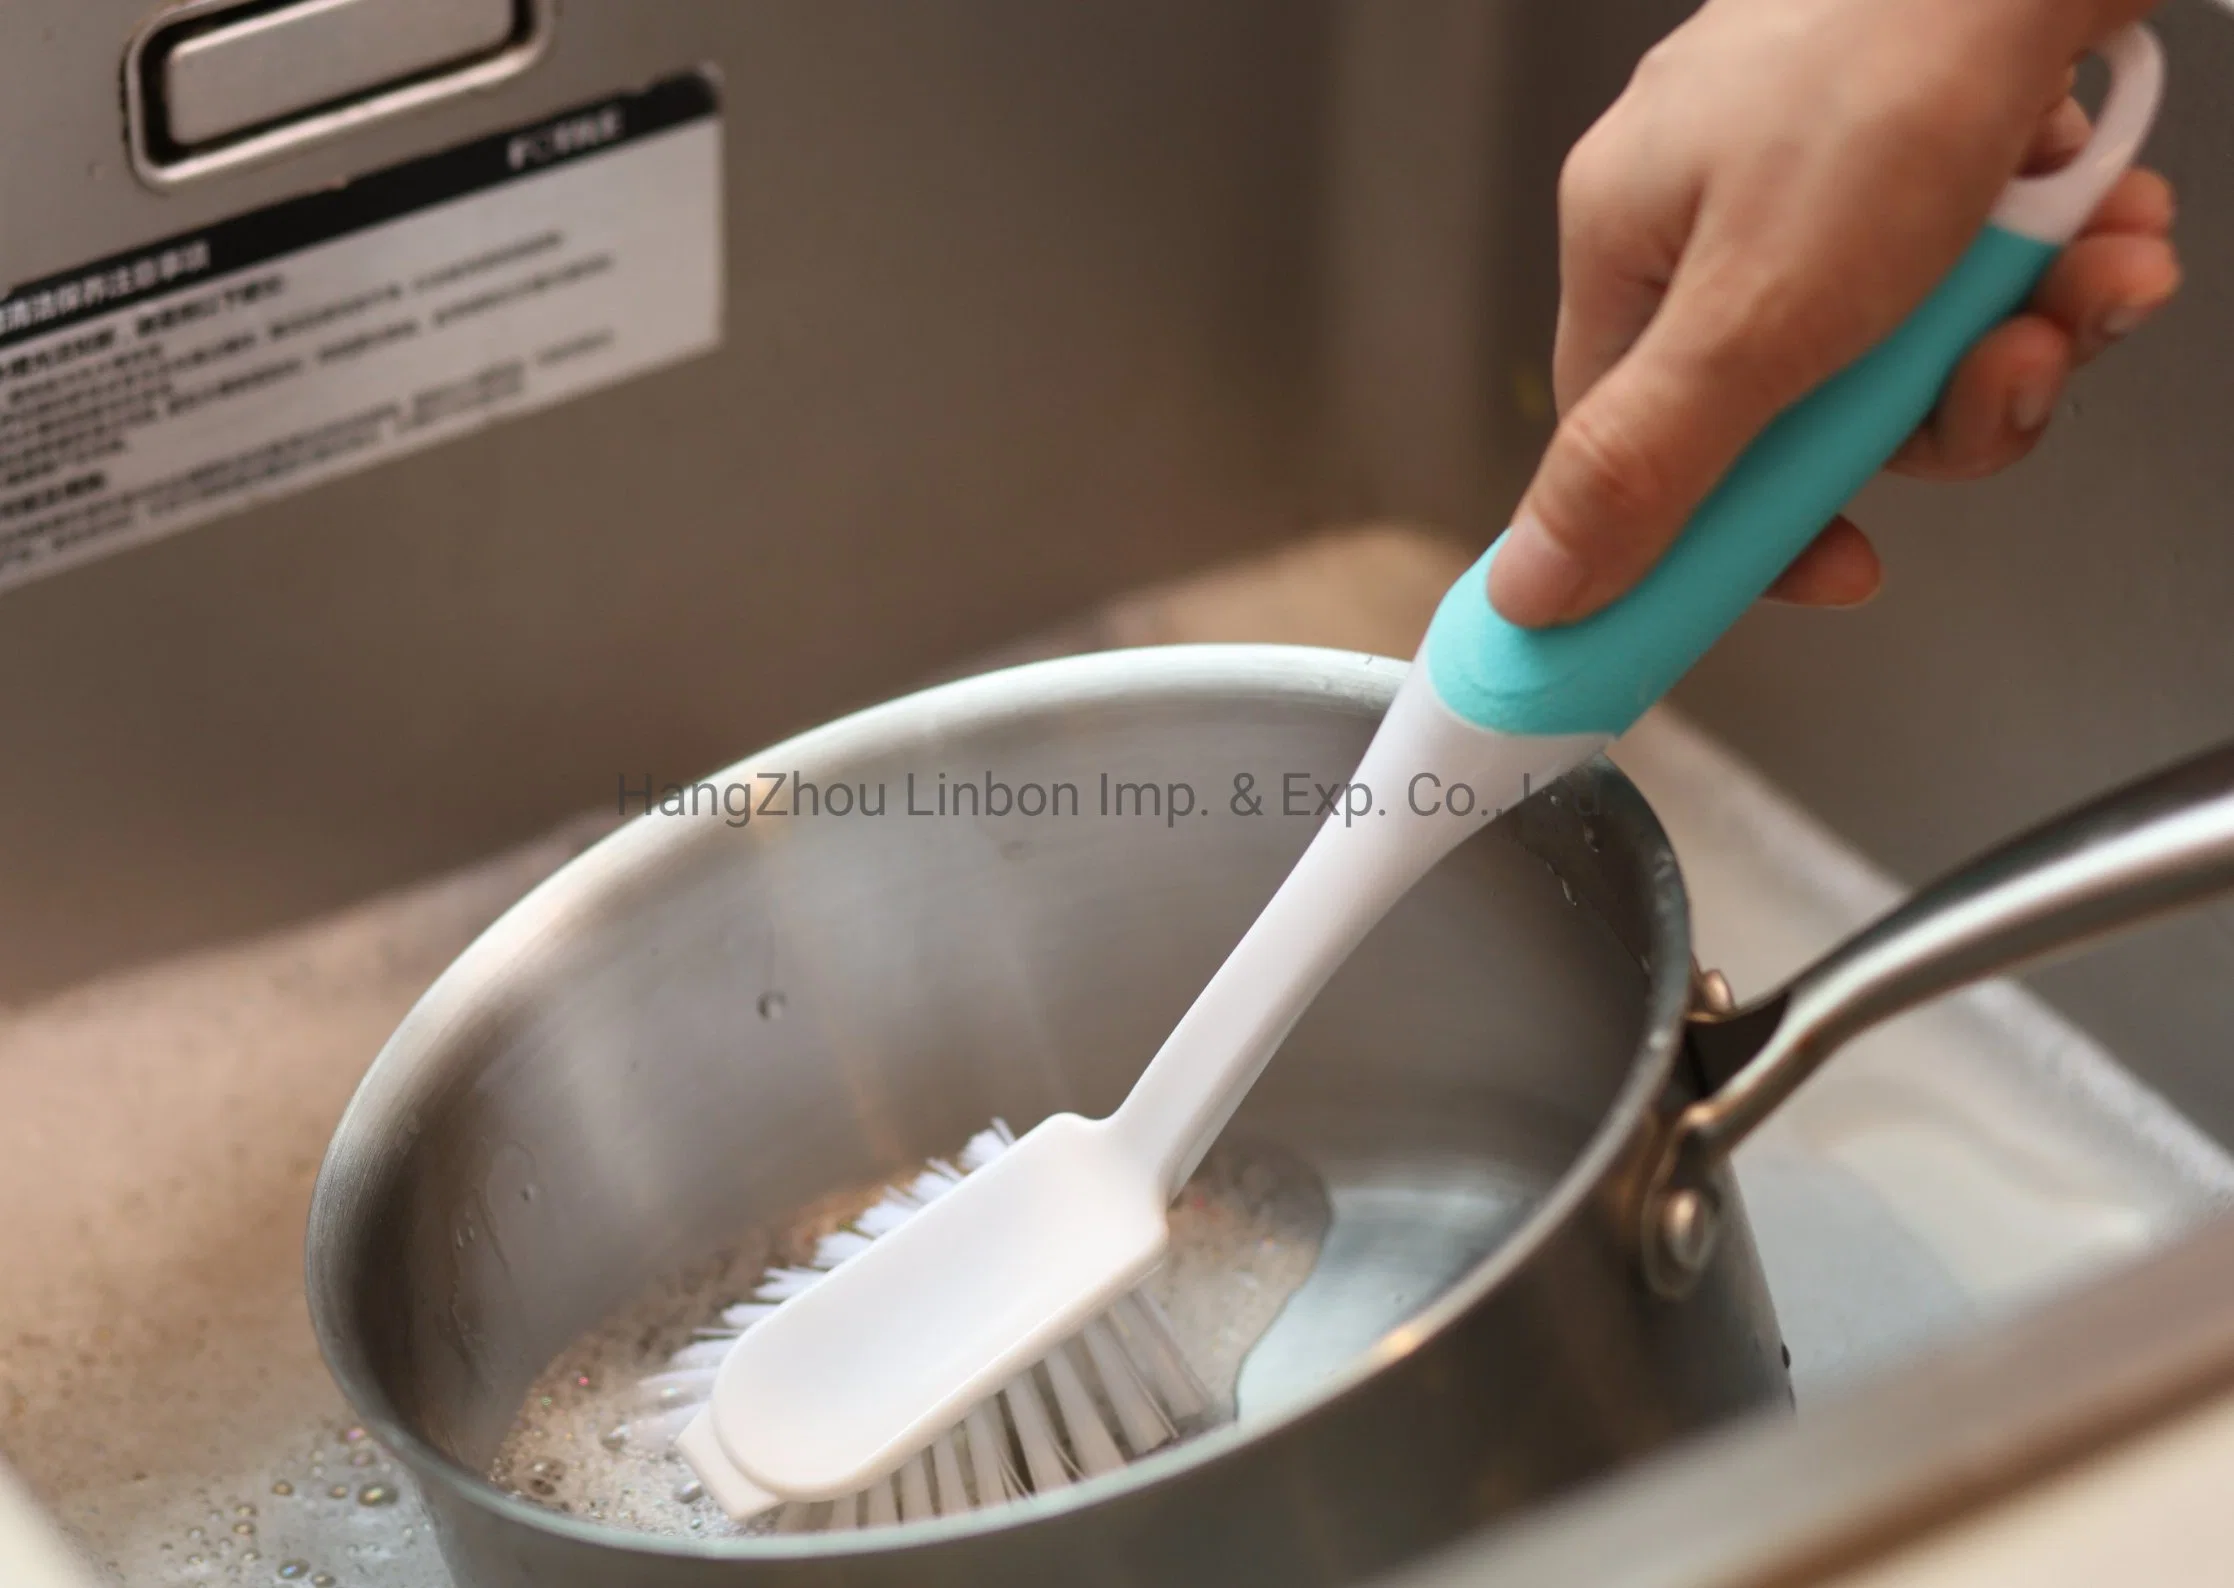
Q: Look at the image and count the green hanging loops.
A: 0